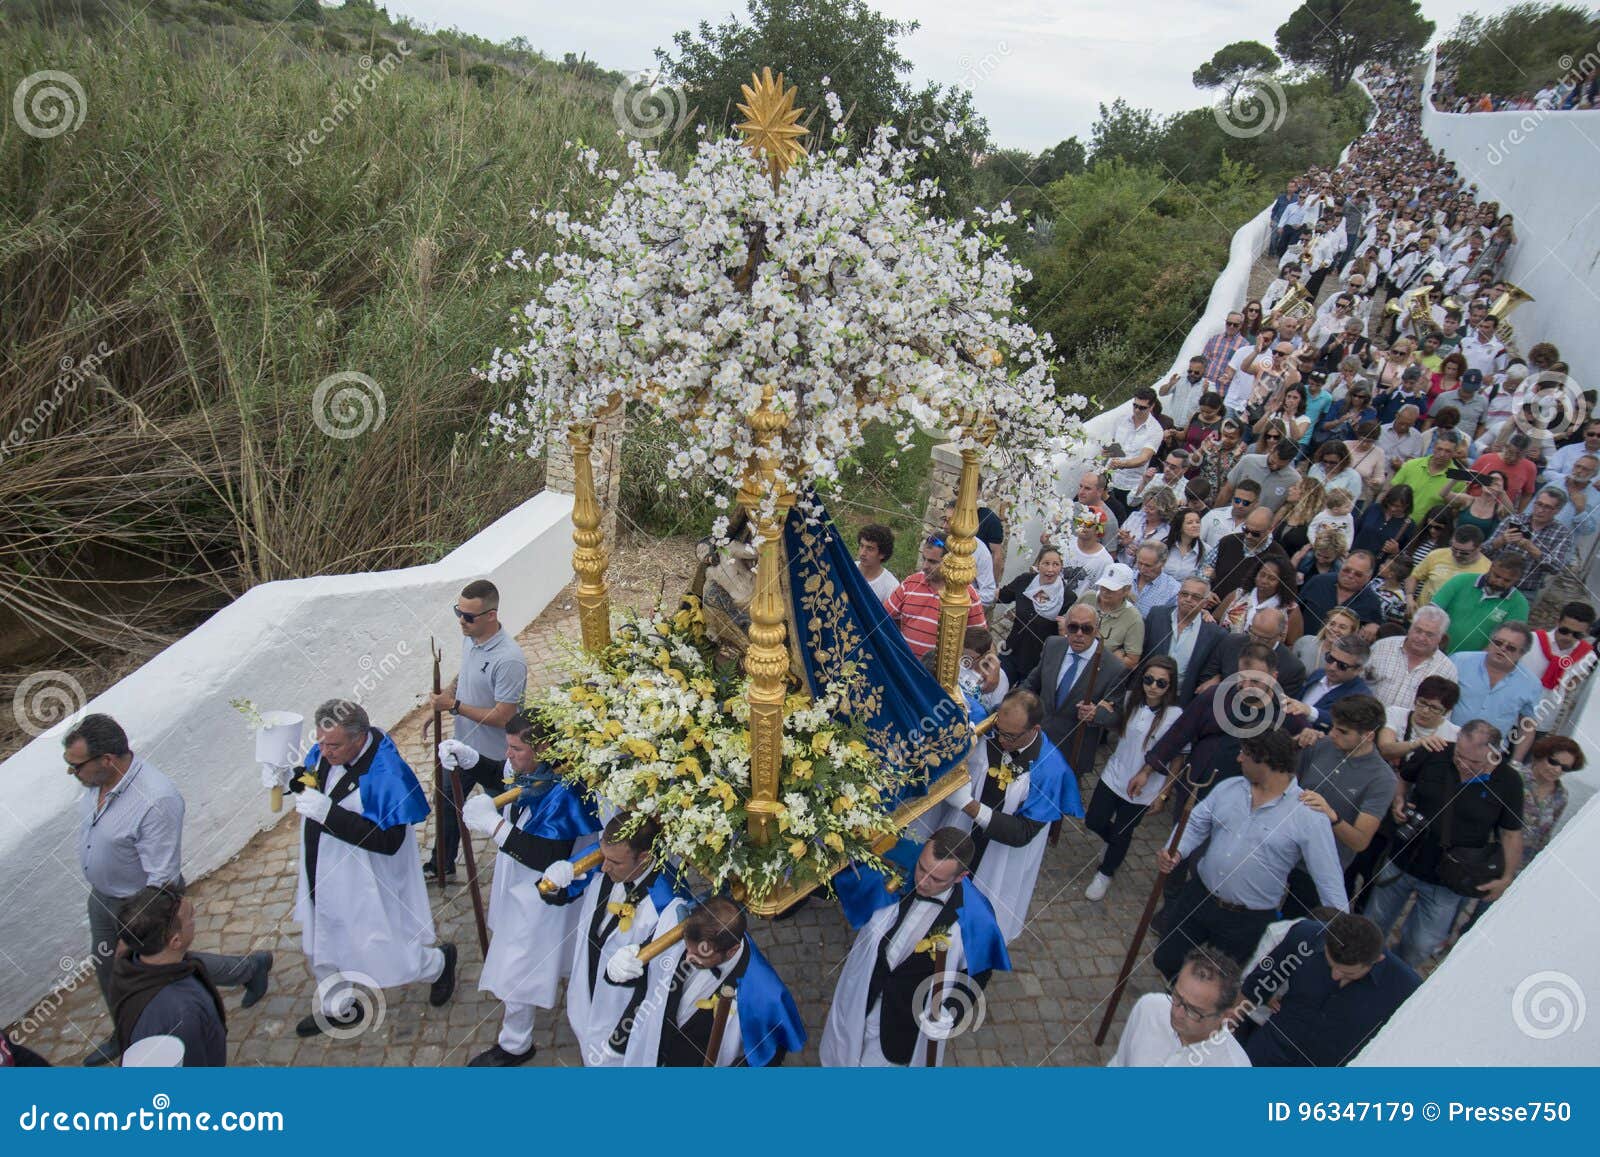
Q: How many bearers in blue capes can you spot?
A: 6